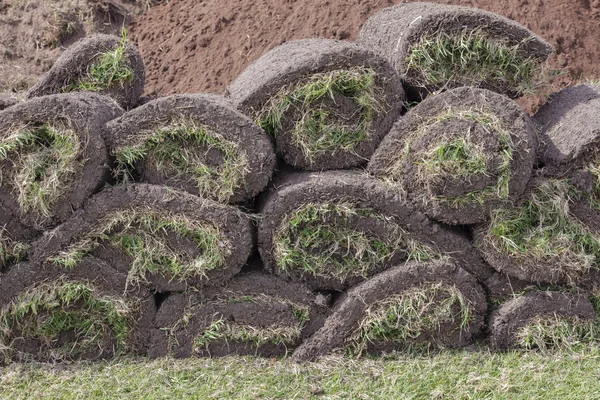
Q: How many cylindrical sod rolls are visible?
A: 14